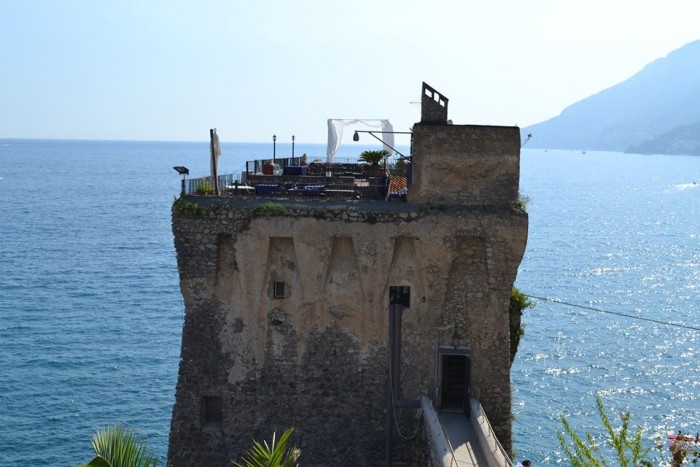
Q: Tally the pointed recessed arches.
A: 5